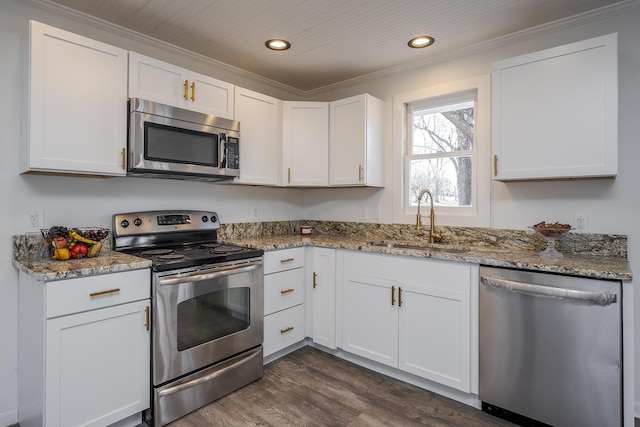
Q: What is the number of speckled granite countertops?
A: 2